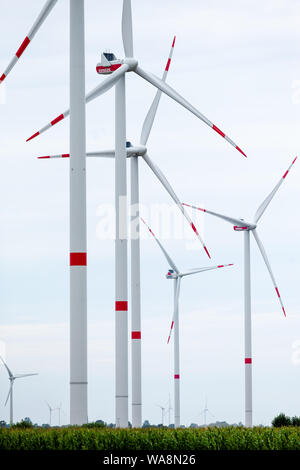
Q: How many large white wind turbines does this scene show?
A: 5